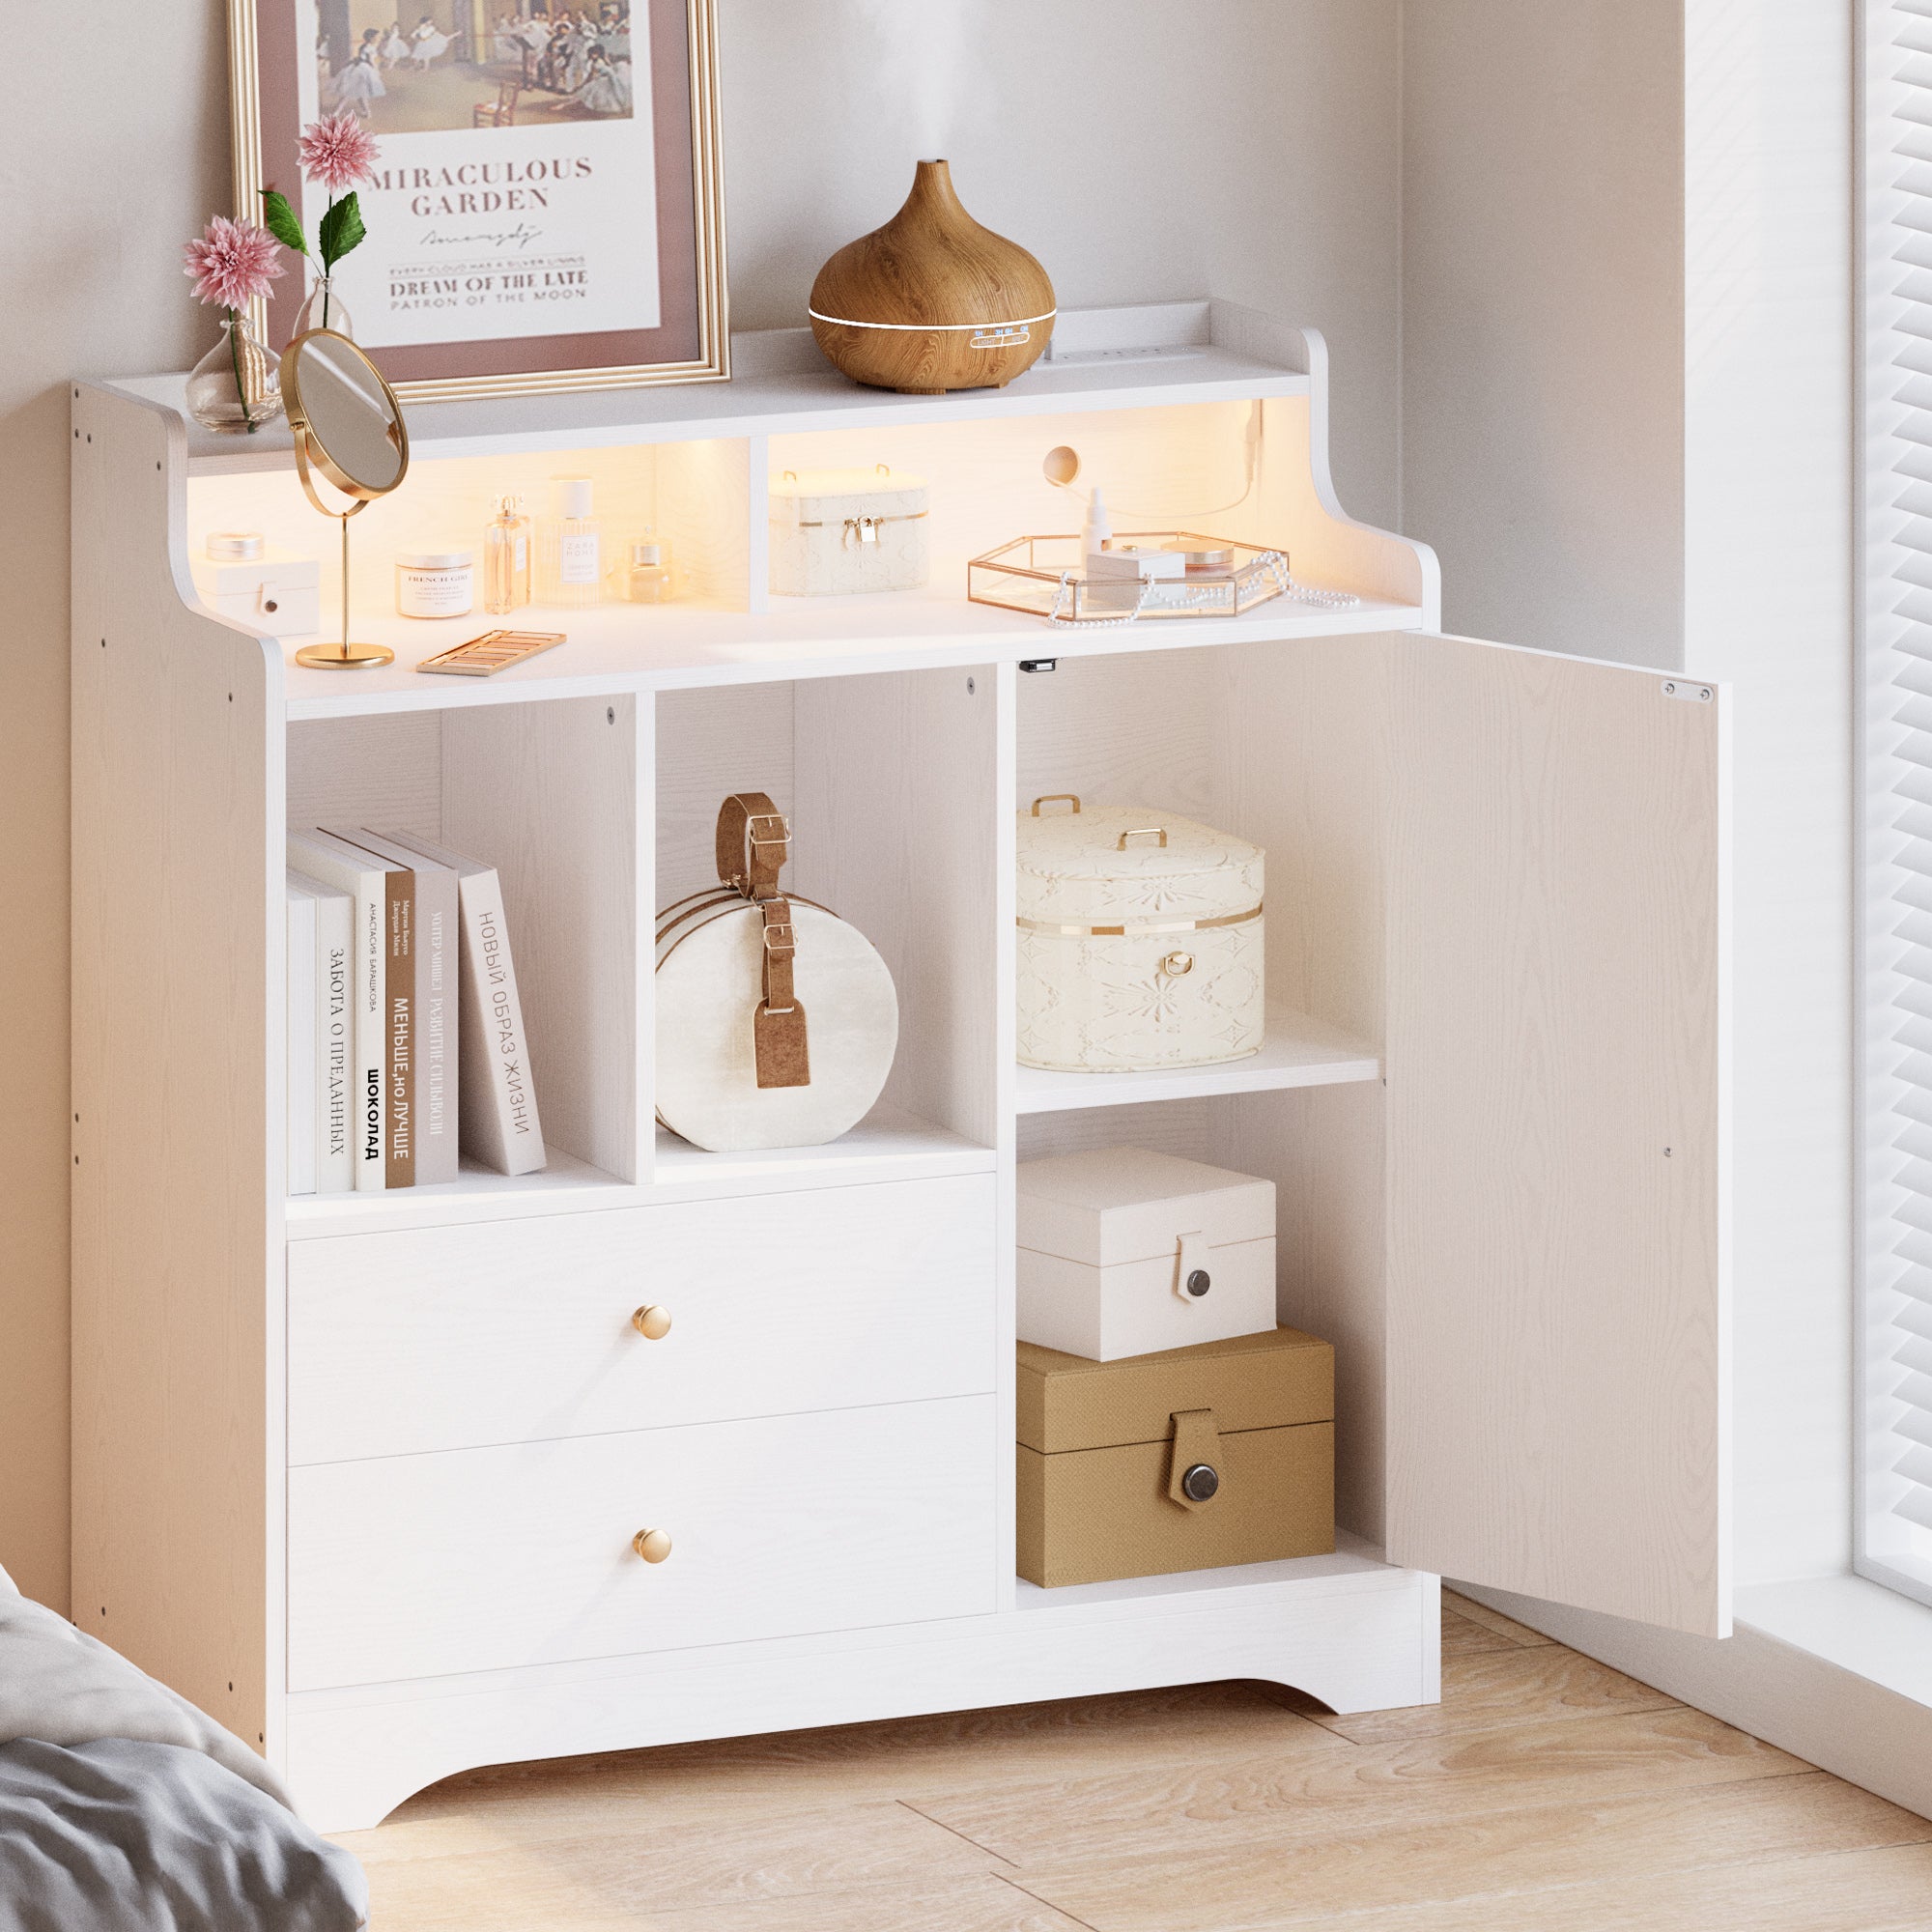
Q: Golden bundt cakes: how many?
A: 0